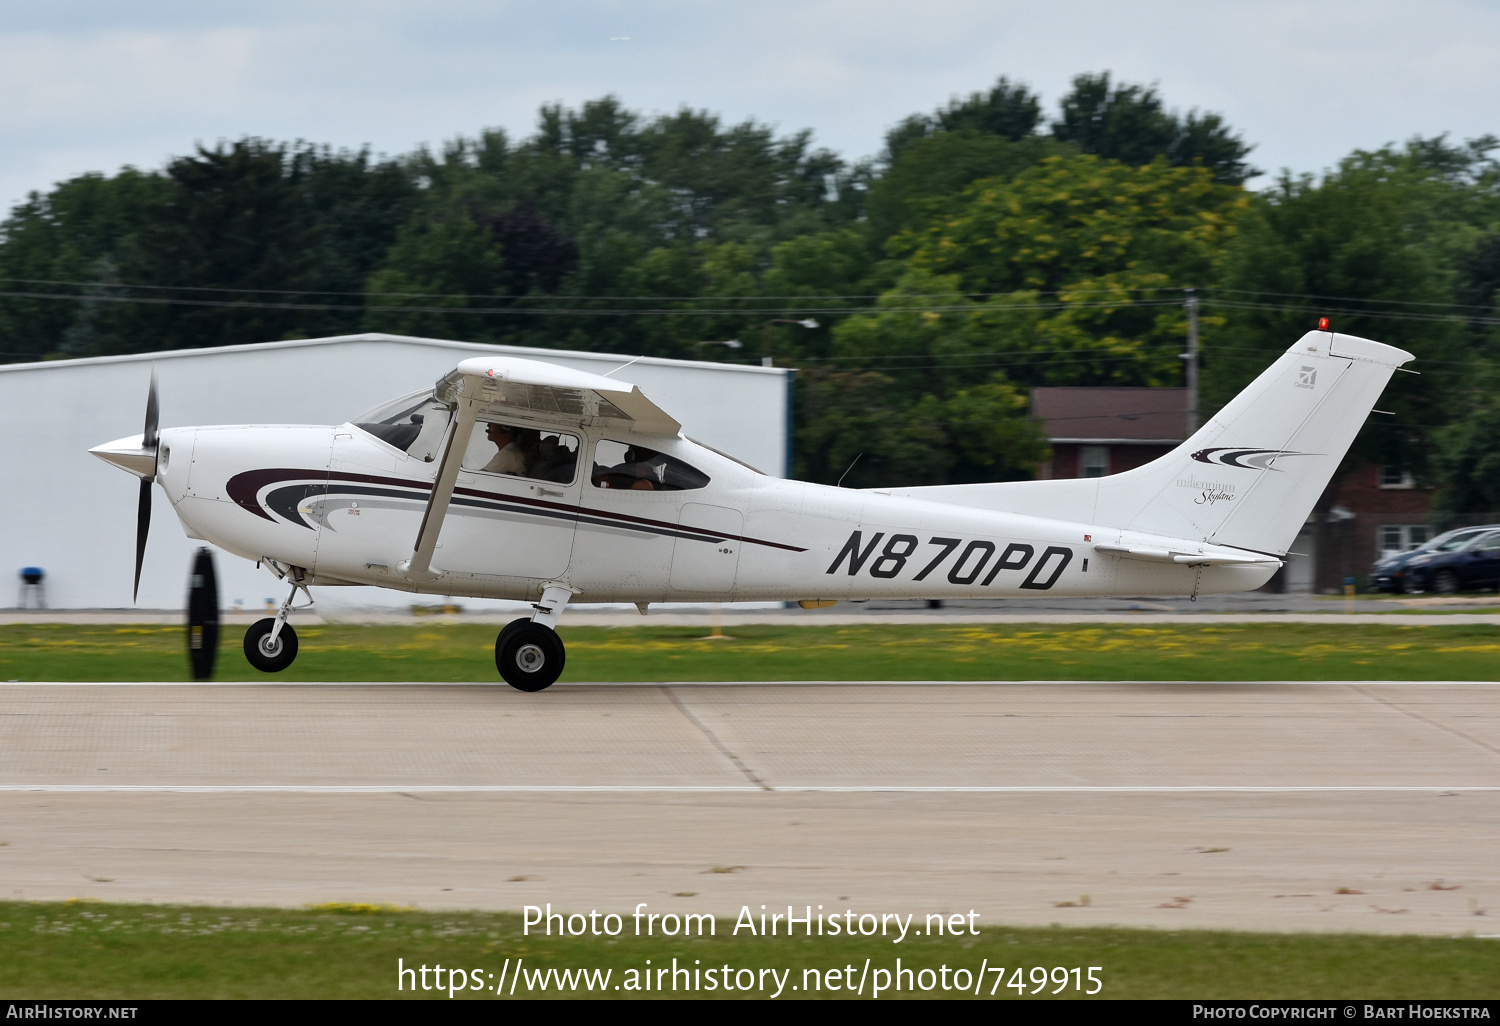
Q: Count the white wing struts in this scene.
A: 1